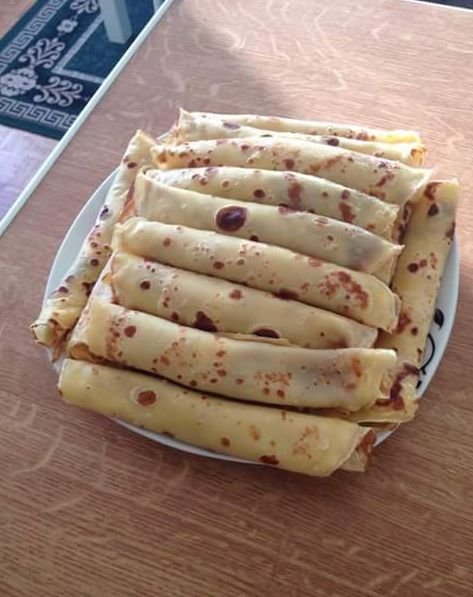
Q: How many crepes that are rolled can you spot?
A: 11